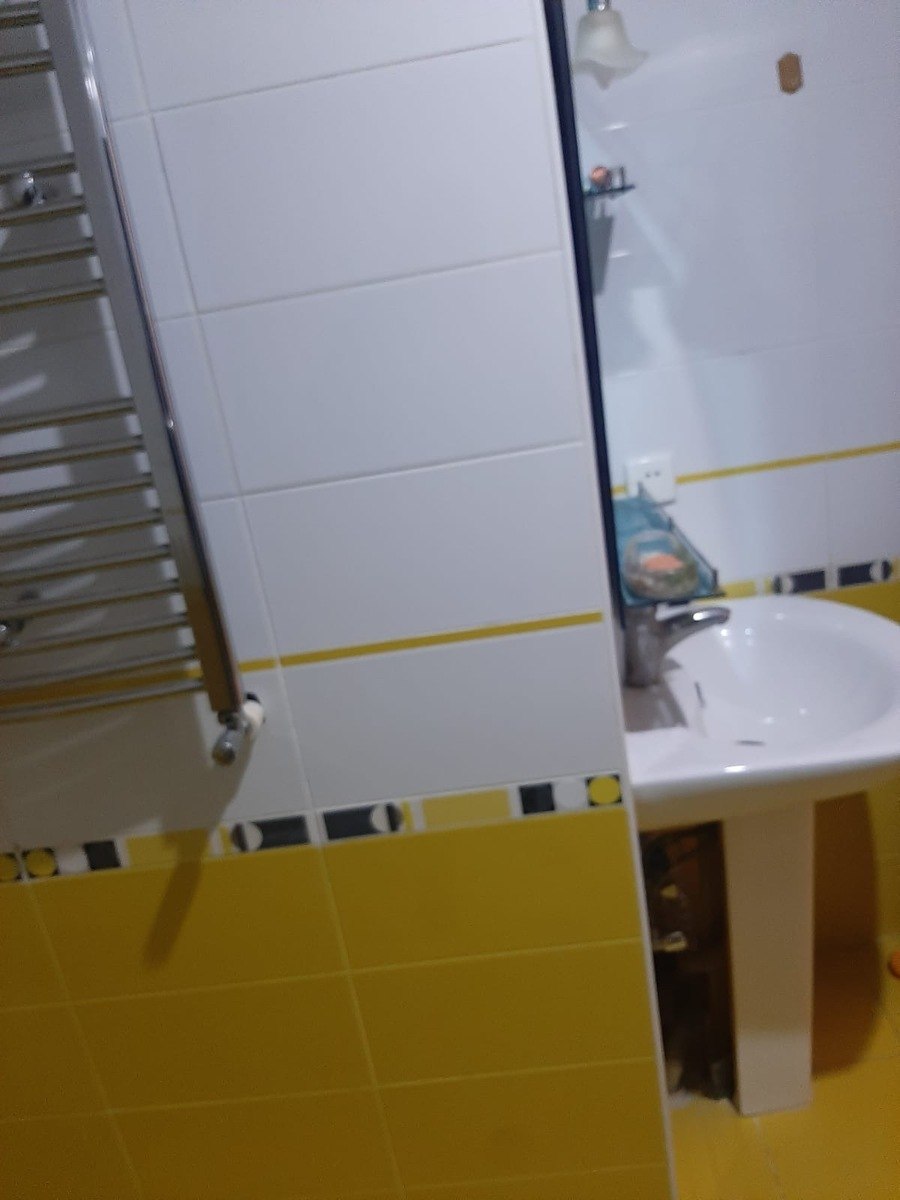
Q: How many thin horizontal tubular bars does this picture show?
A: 15